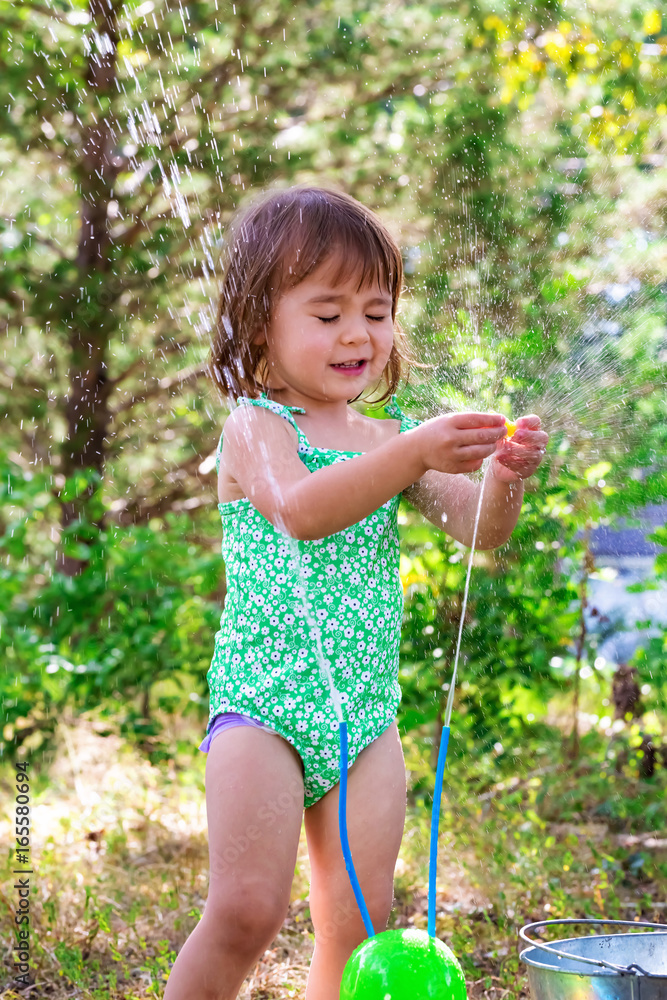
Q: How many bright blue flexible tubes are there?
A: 2